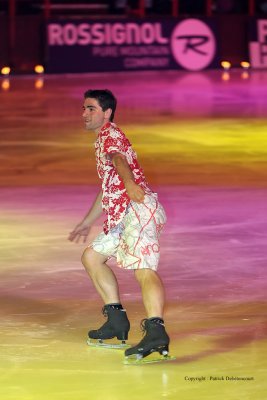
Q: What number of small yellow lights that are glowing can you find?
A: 4